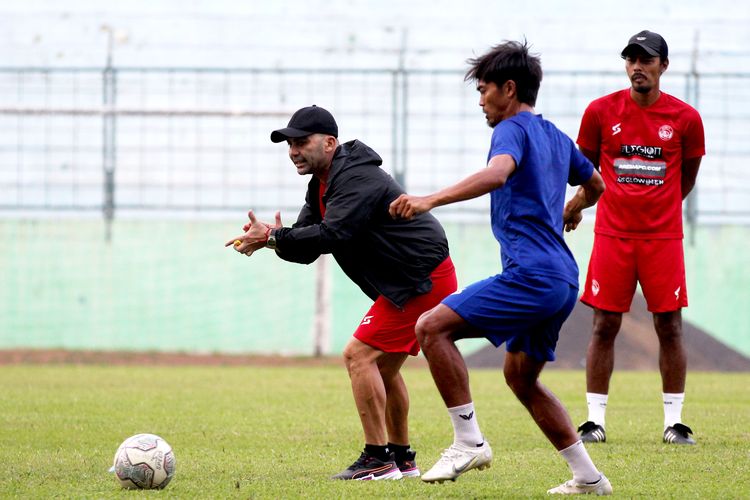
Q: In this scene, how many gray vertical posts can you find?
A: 3